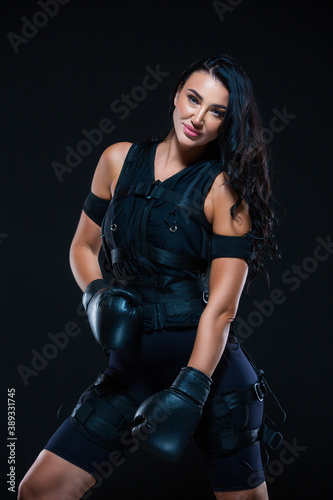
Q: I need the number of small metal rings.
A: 2